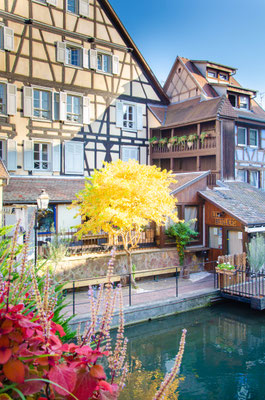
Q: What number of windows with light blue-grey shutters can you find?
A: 13